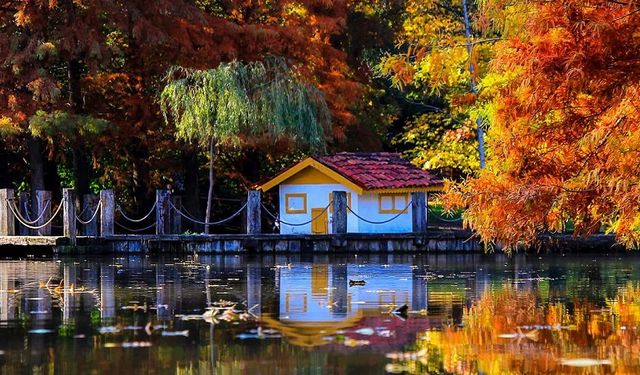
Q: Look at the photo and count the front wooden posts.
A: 7